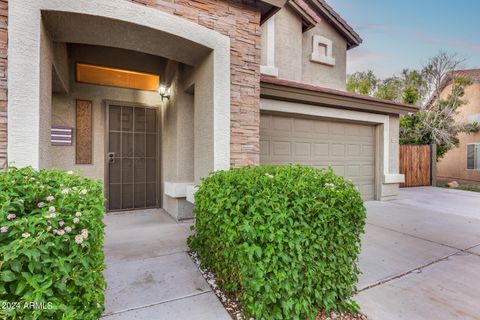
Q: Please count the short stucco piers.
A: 2